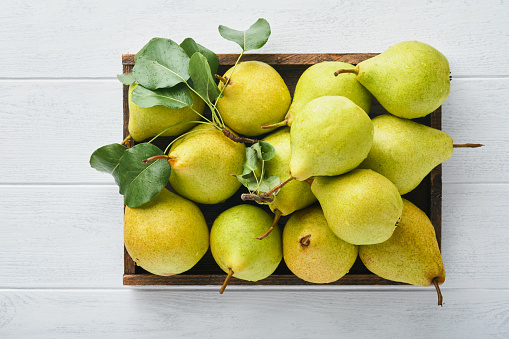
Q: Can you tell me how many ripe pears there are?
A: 13